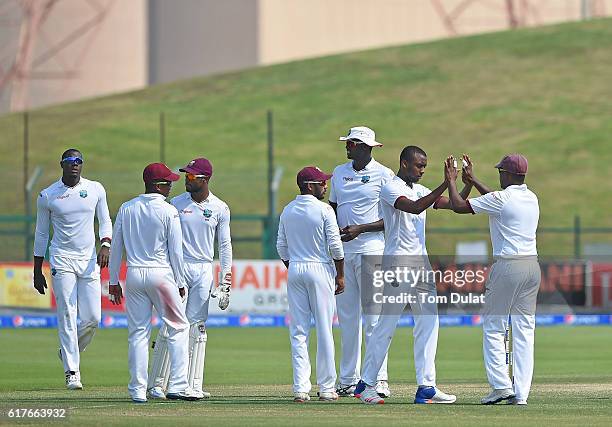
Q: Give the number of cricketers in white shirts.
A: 7